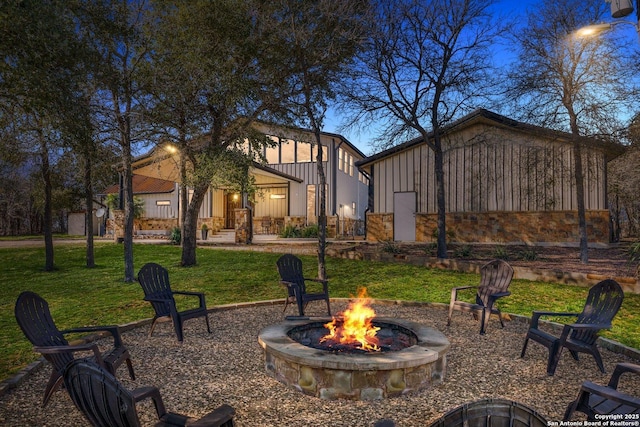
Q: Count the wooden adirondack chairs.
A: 8